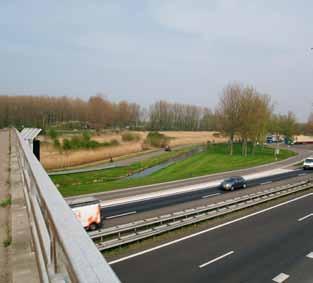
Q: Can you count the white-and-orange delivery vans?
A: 1